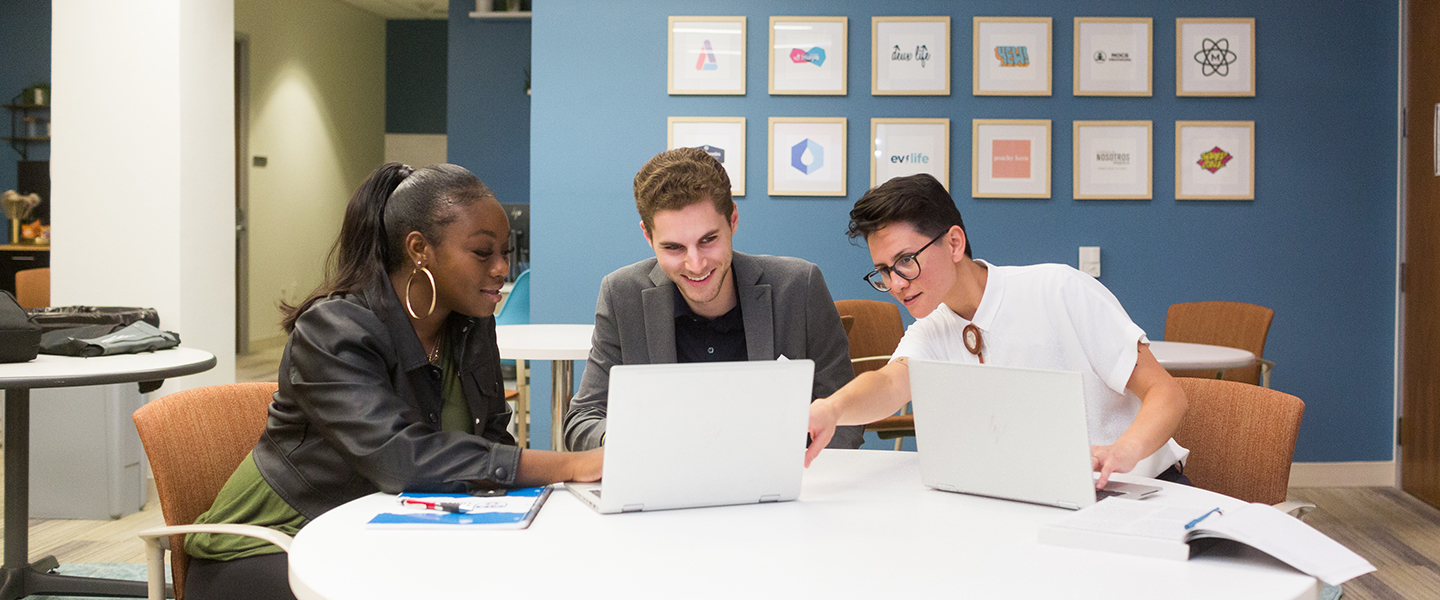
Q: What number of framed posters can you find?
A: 12